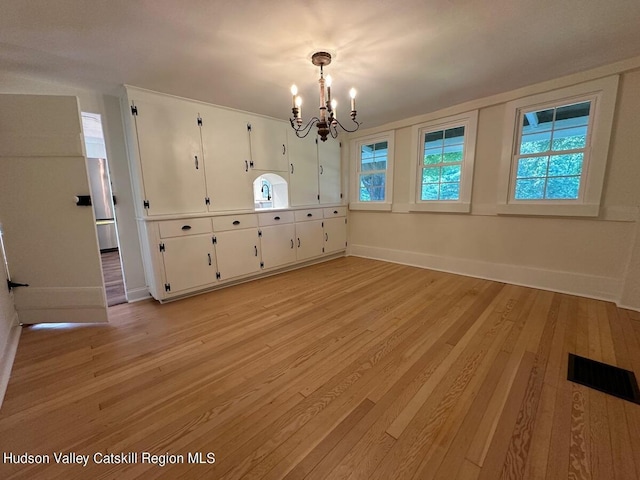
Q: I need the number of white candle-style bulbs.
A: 5